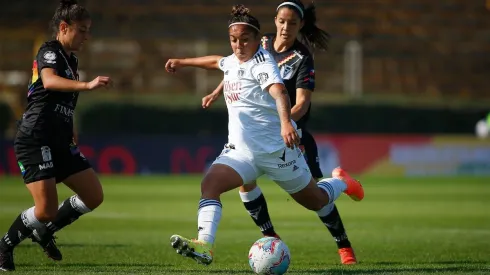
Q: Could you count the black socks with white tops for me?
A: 4